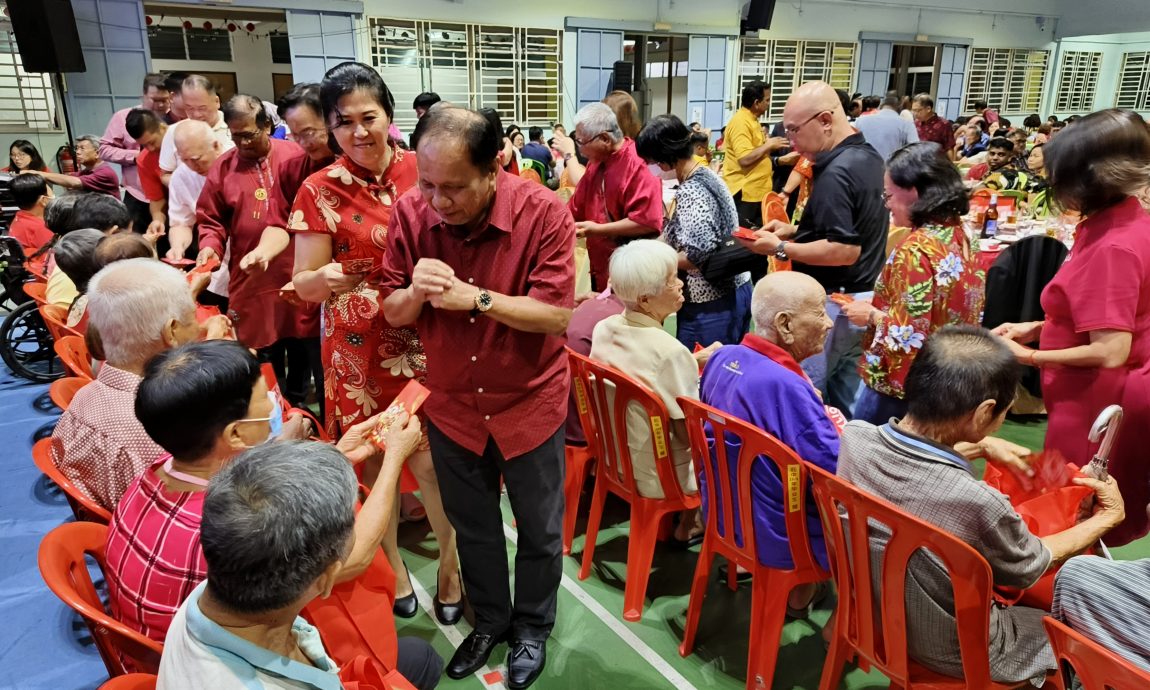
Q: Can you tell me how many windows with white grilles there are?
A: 6